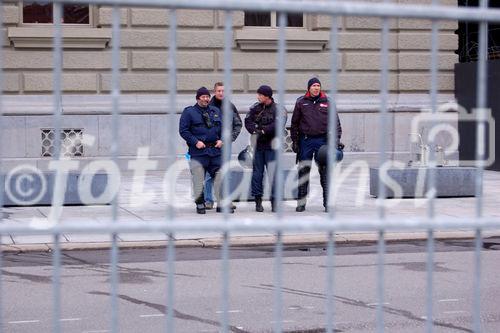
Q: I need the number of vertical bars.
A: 9